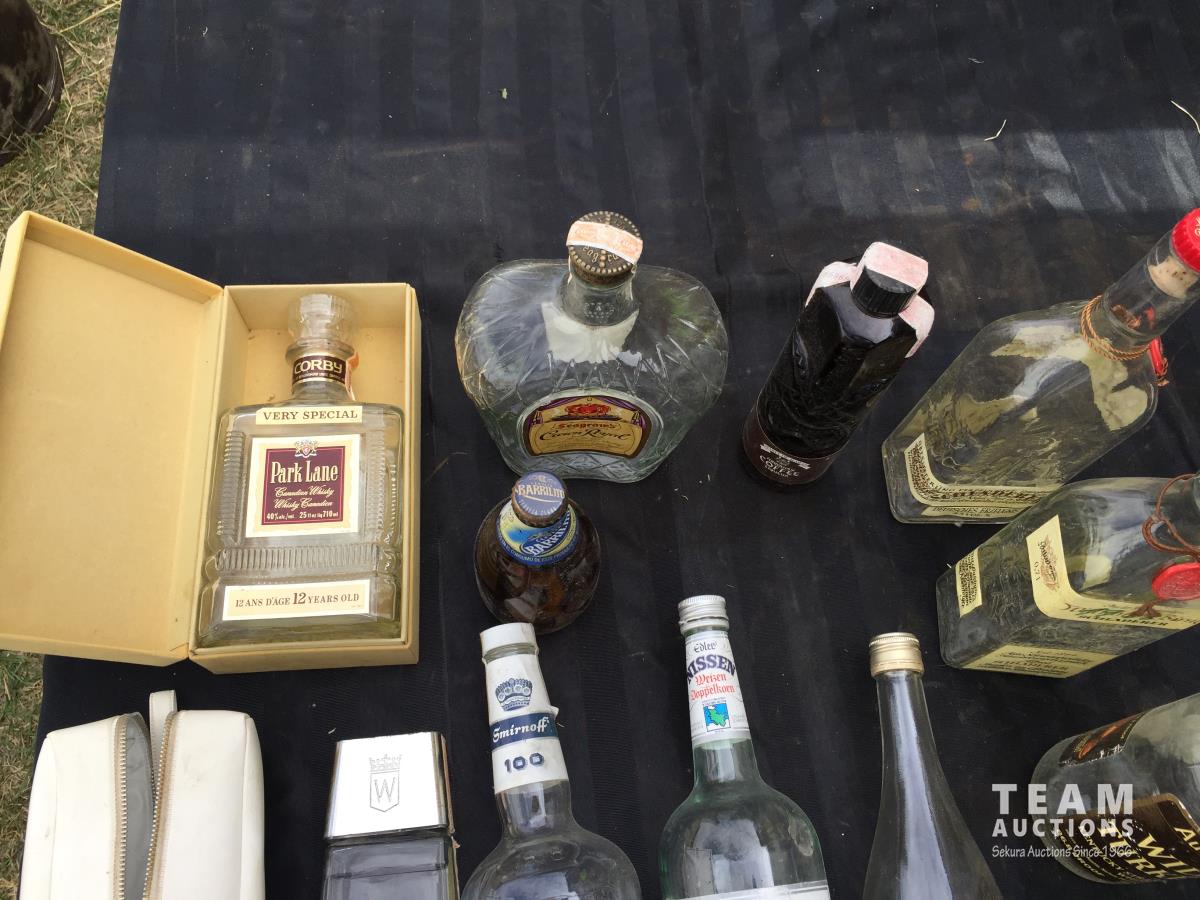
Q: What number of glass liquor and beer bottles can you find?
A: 11